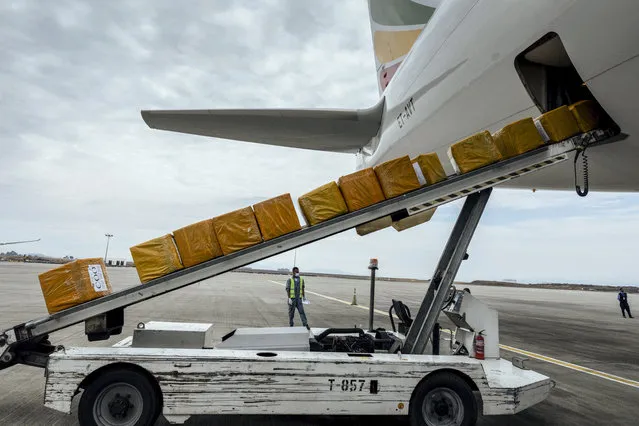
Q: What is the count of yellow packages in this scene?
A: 13